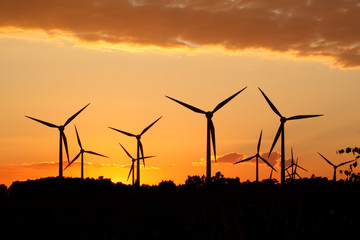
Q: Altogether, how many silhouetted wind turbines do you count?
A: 10